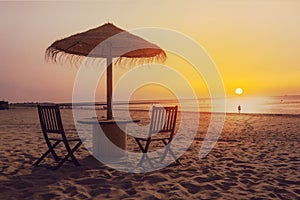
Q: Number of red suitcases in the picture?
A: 0